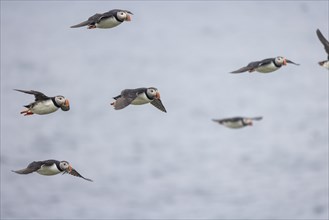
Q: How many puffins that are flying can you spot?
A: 7